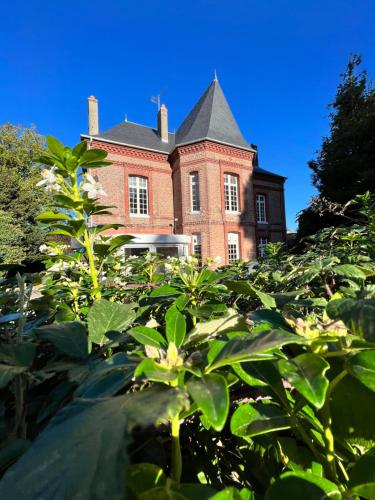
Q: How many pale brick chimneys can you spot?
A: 2